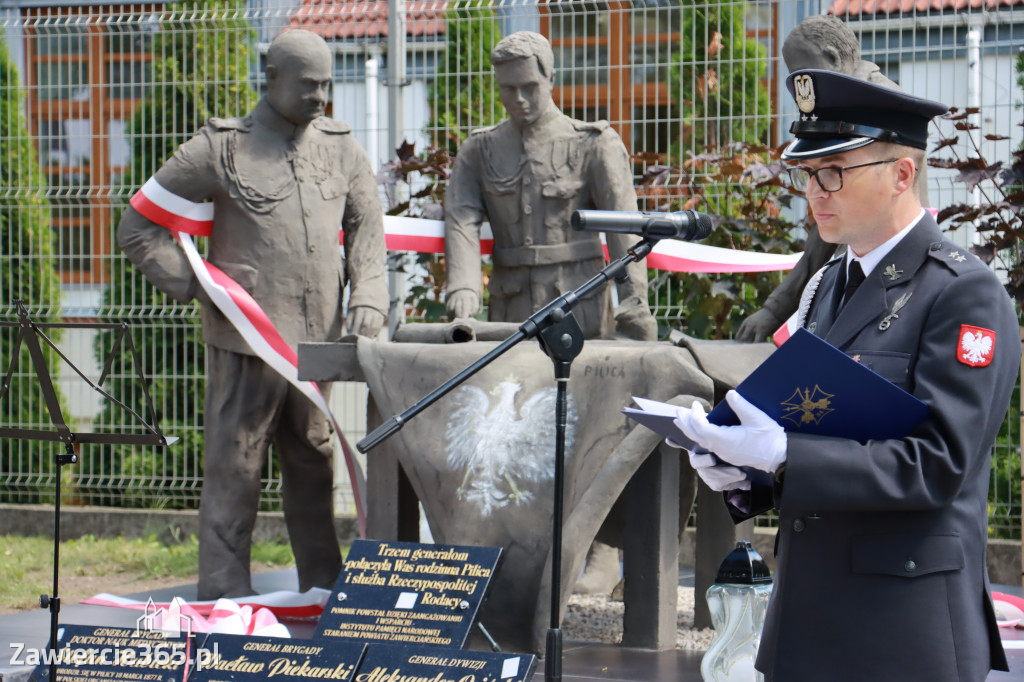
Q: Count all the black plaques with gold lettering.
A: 4